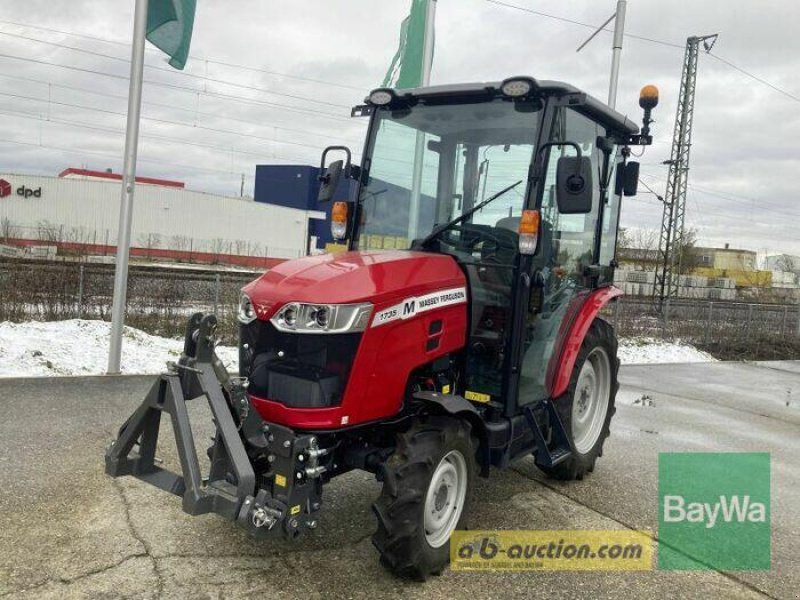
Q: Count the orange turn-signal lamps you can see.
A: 2